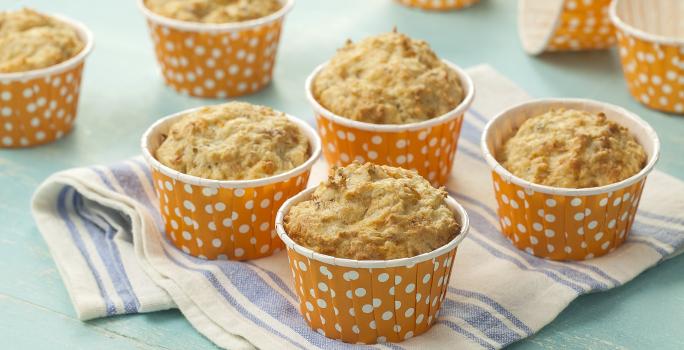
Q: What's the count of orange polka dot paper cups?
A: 9